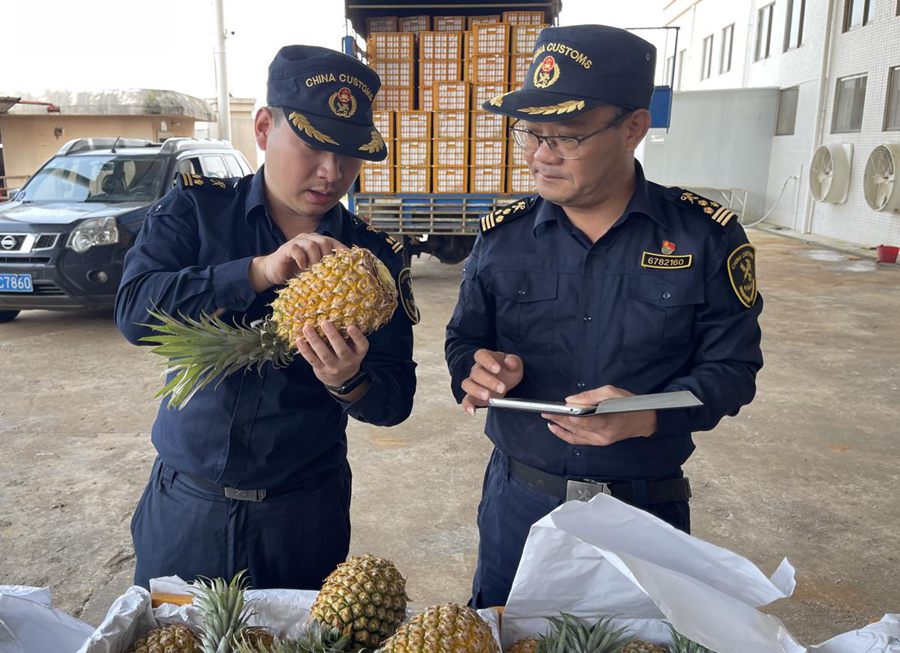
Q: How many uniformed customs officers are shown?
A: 2